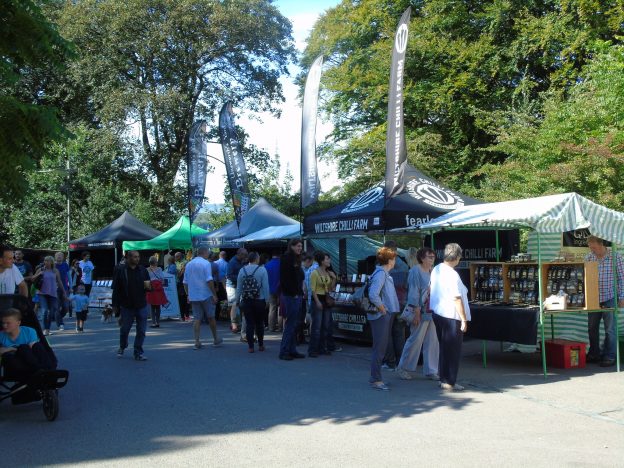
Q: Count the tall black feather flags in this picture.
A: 4